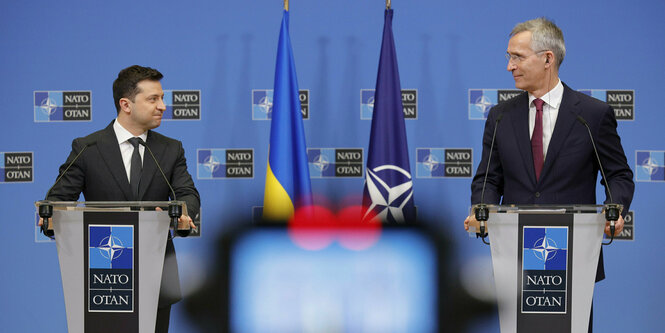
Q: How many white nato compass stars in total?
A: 11